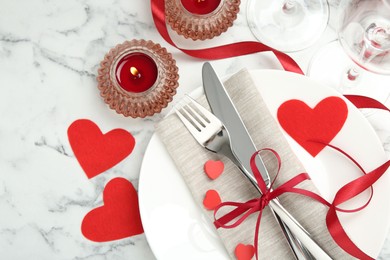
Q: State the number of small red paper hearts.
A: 3